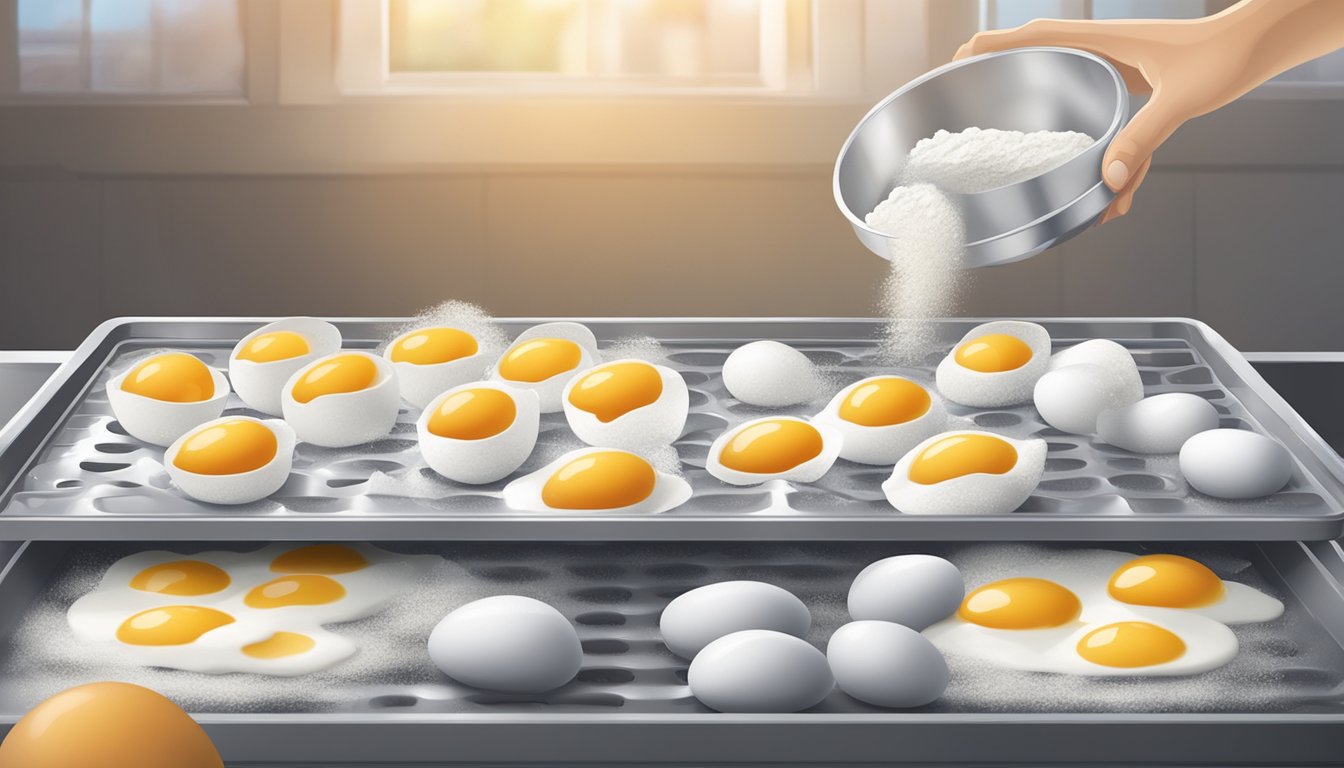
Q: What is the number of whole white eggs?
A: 10